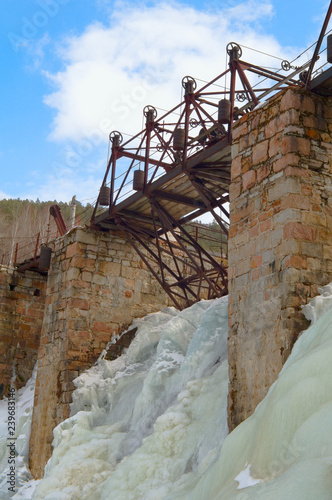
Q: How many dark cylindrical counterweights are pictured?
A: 6